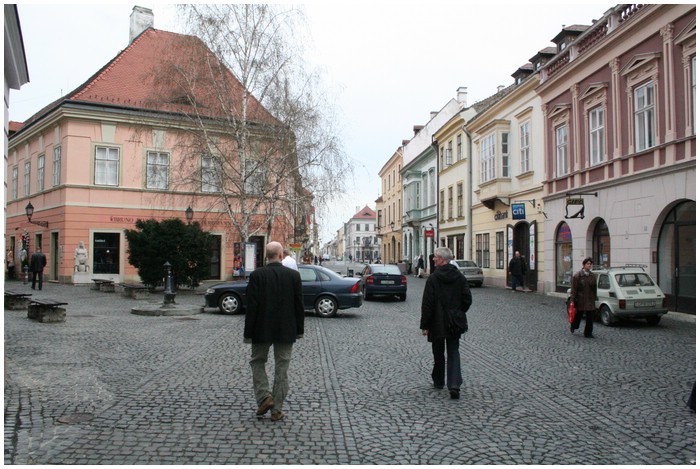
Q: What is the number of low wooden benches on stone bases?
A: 4